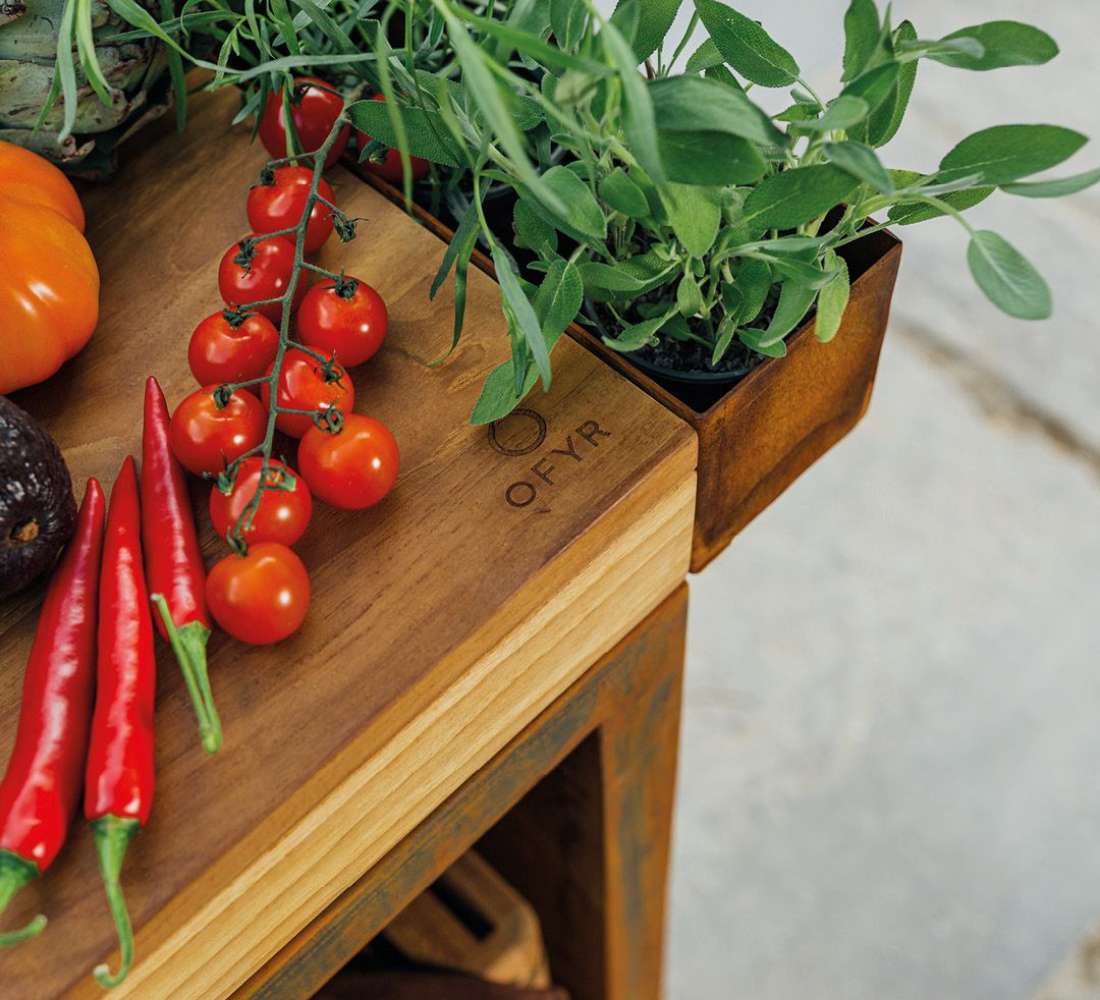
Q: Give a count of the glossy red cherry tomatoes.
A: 11